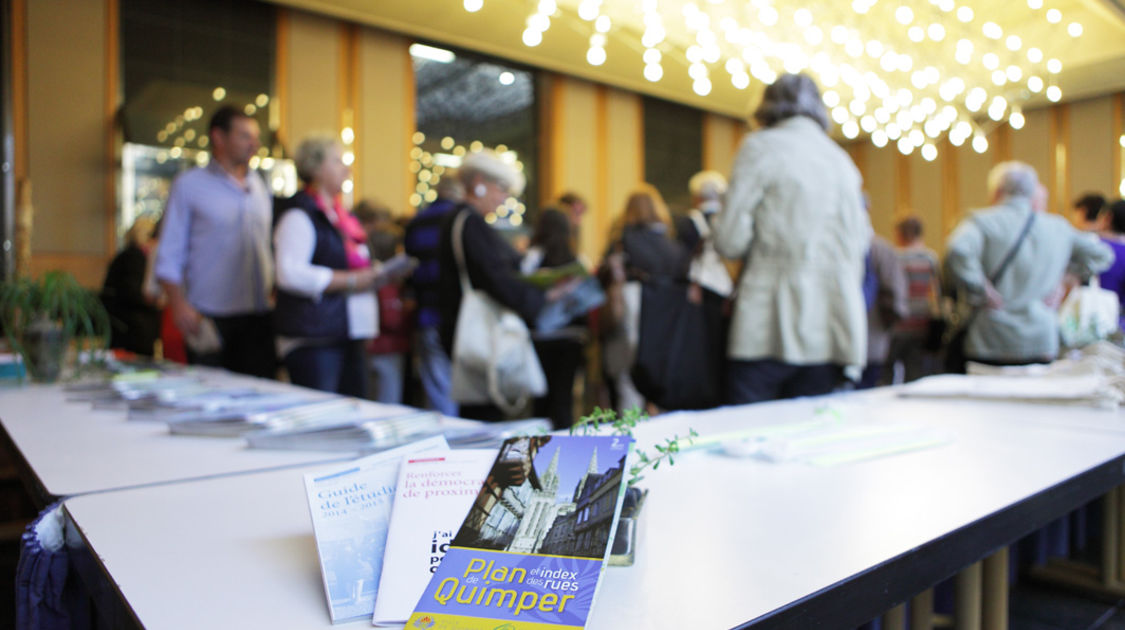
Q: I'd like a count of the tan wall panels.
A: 11